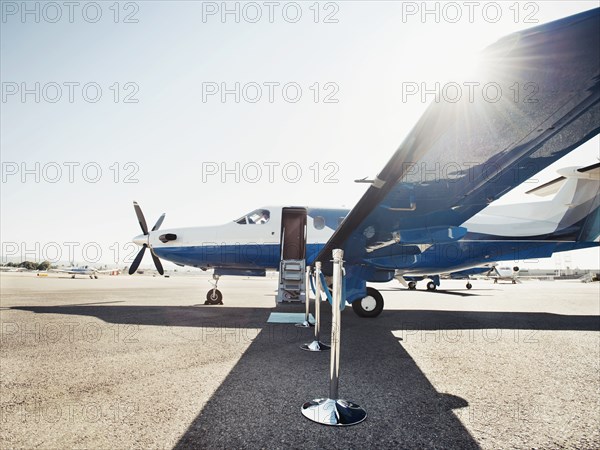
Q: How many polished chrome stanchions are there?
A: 3